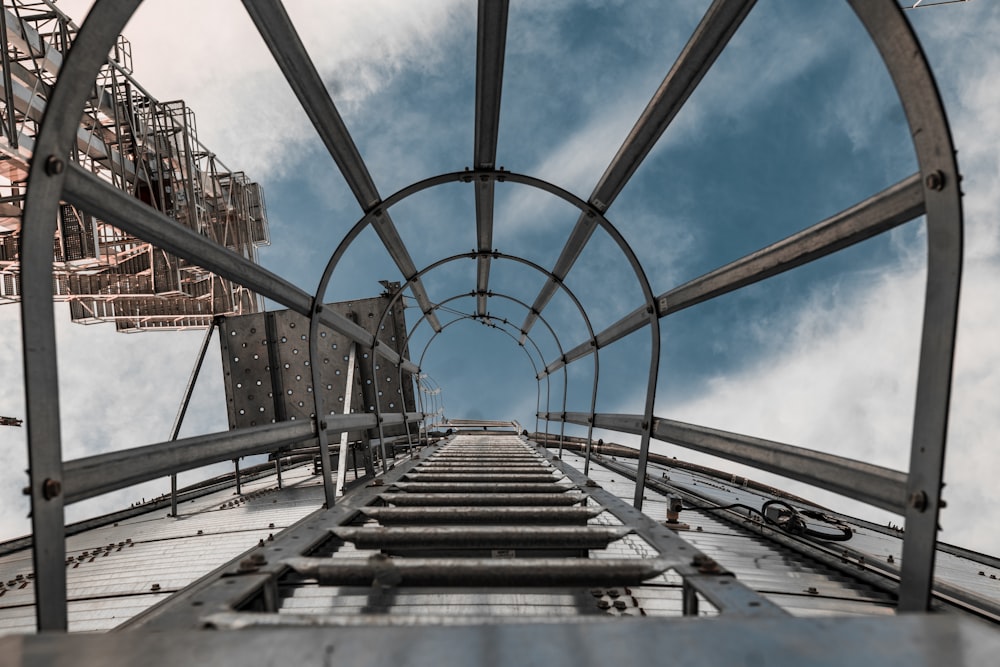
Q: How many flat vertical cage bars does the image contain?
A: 7